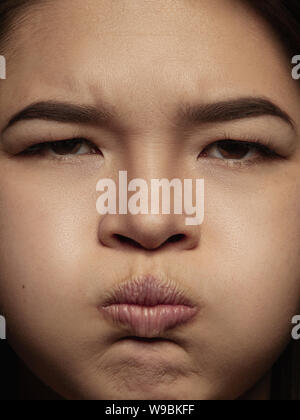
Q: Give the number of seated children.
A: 0